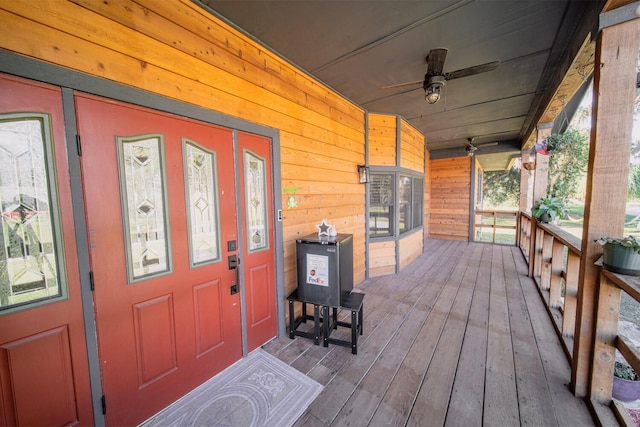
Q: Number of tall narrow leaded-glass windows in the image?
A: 4